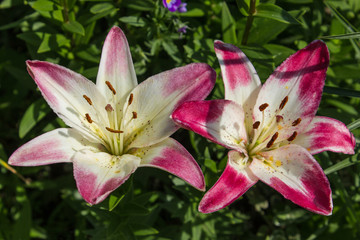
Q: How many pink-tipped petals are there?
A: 12